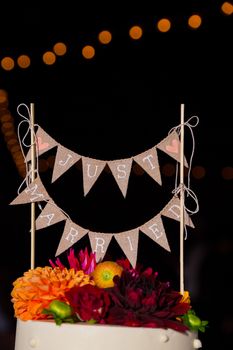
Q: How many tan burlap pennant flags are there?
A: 13